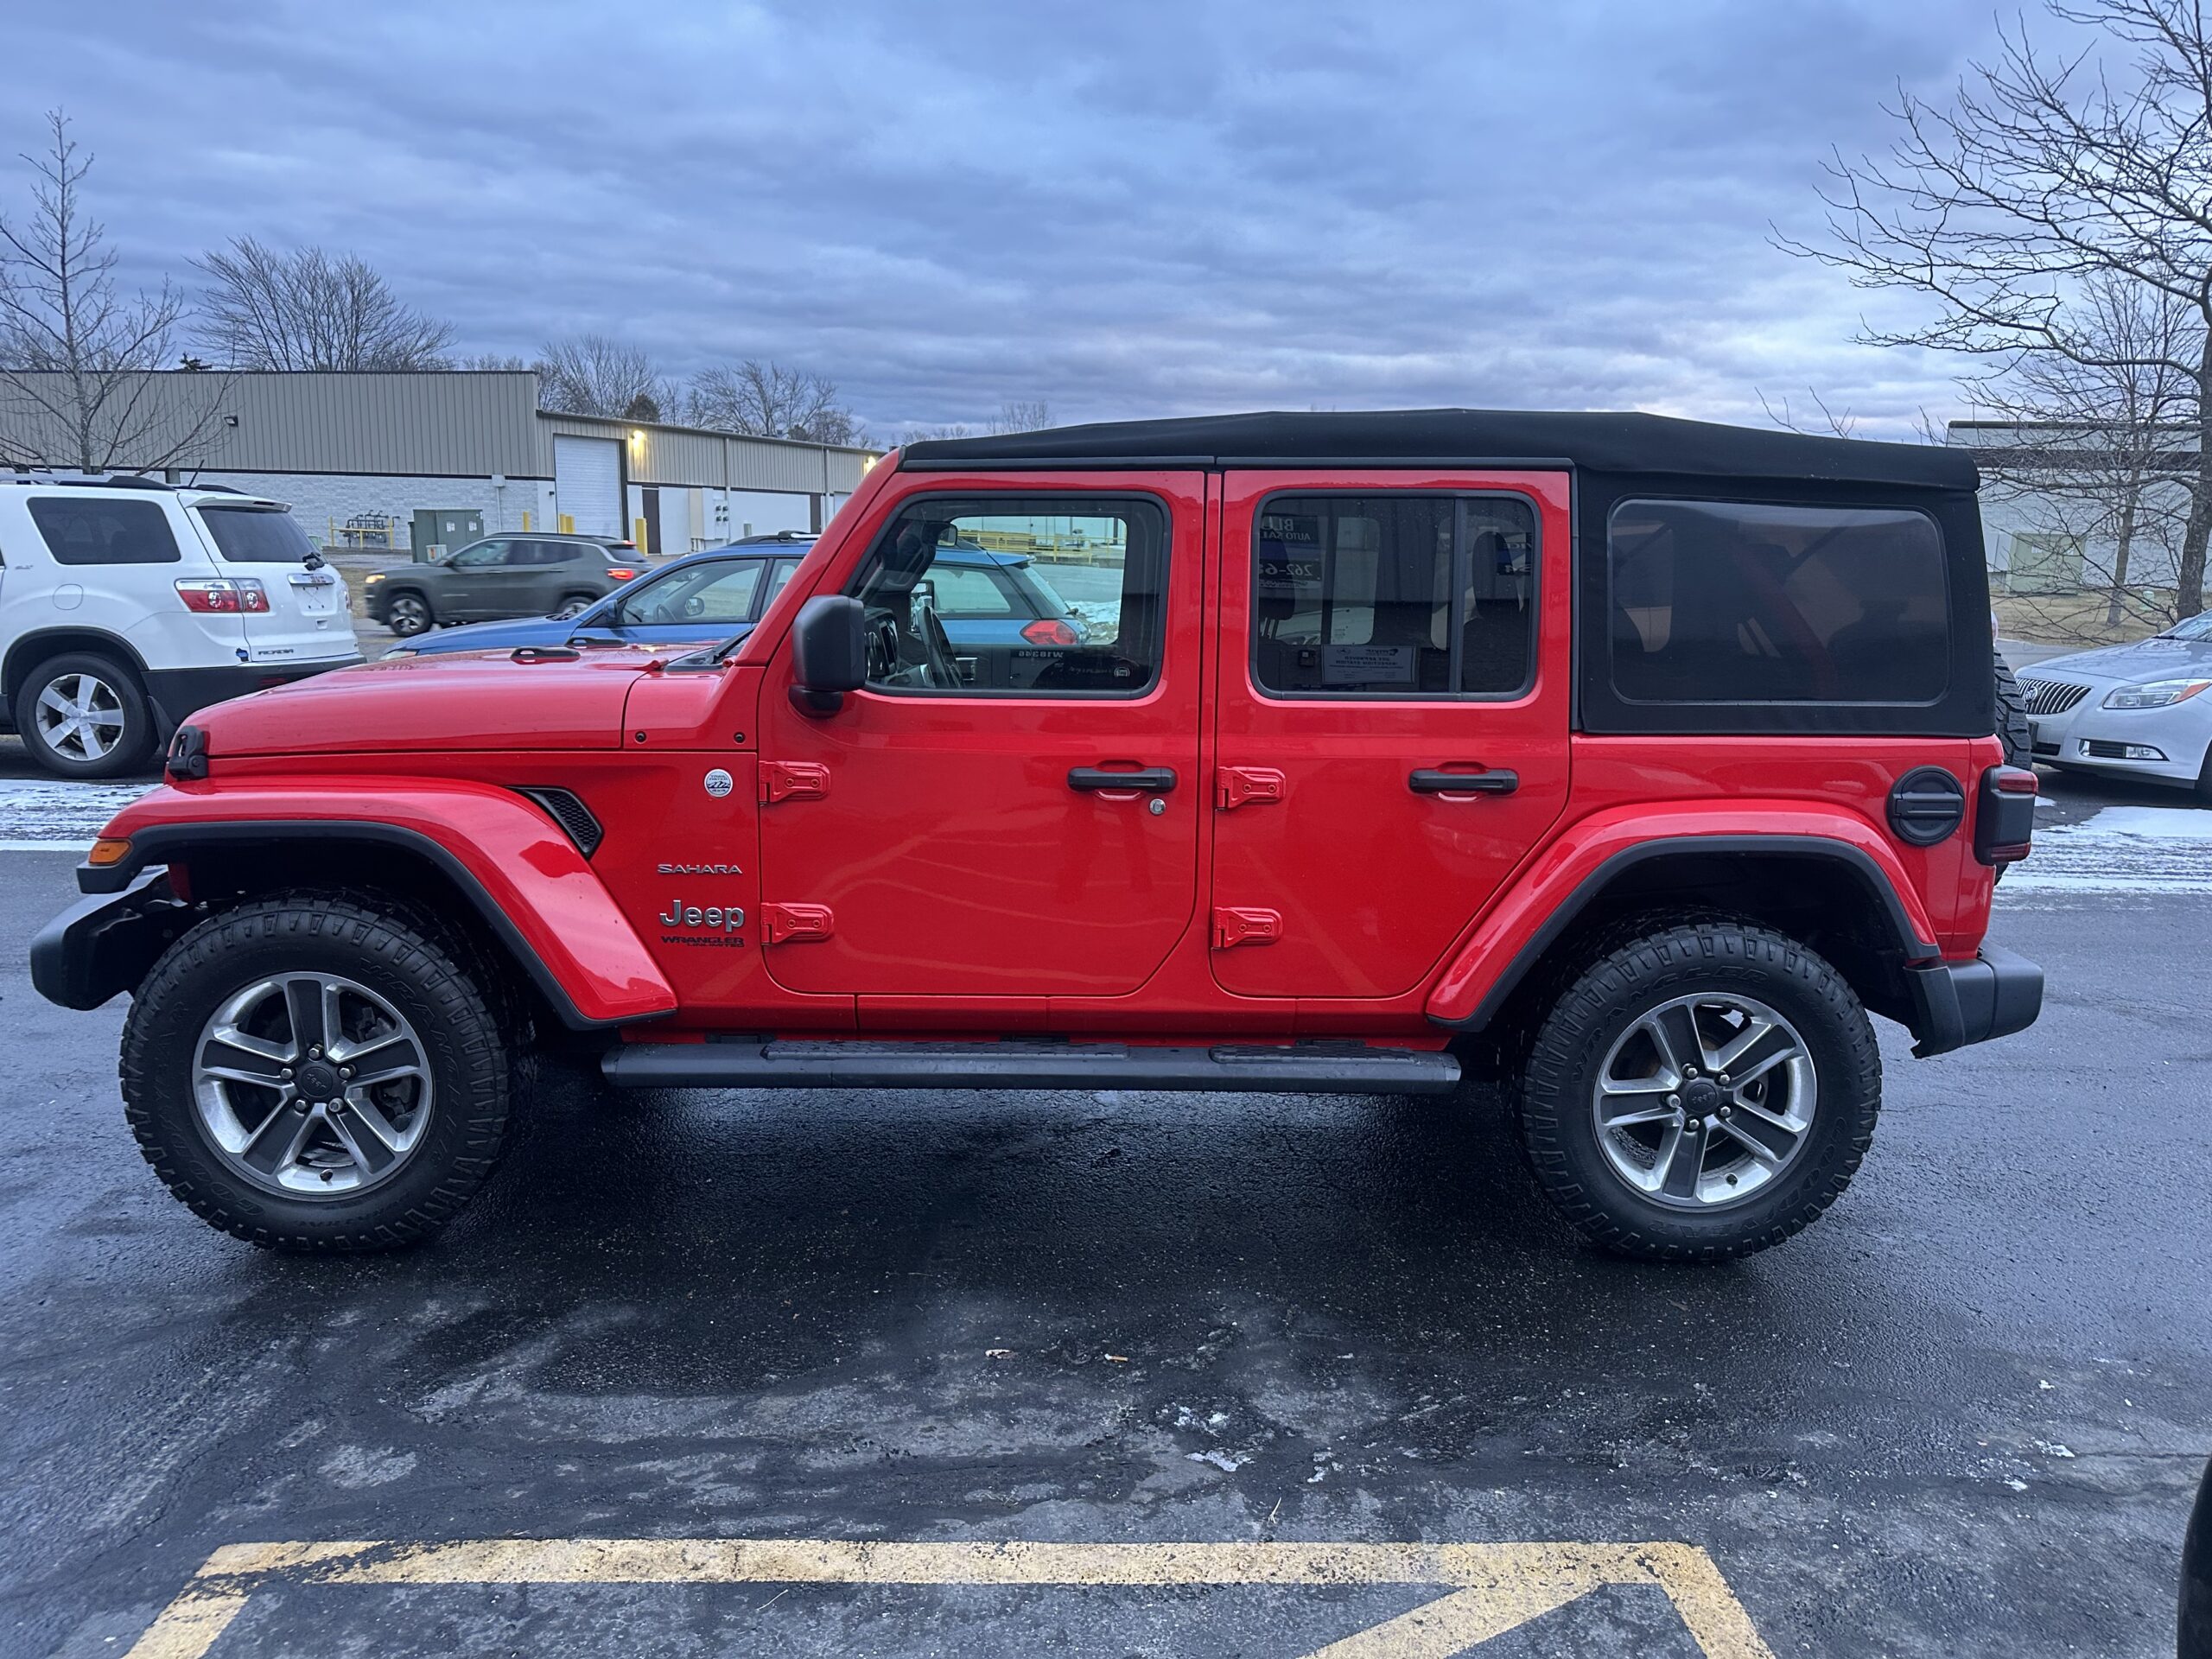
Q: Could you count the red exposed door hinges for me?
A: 4